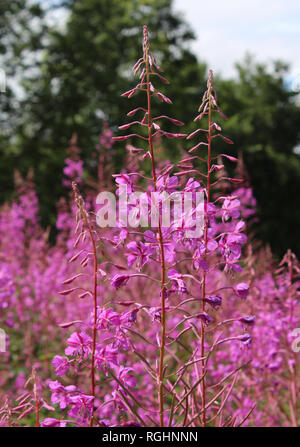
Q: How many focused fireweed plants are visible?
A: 3